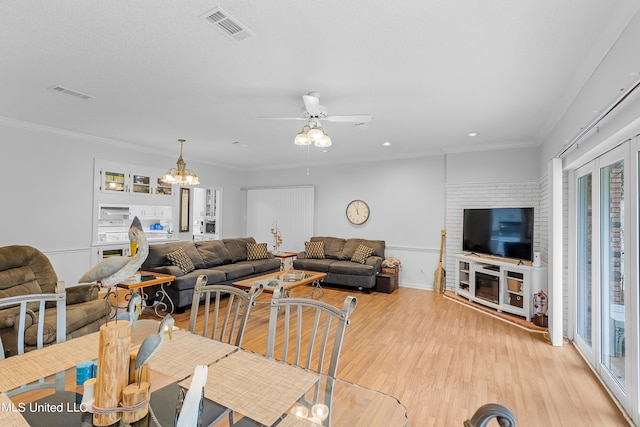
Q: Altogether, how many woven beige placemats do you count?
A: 5